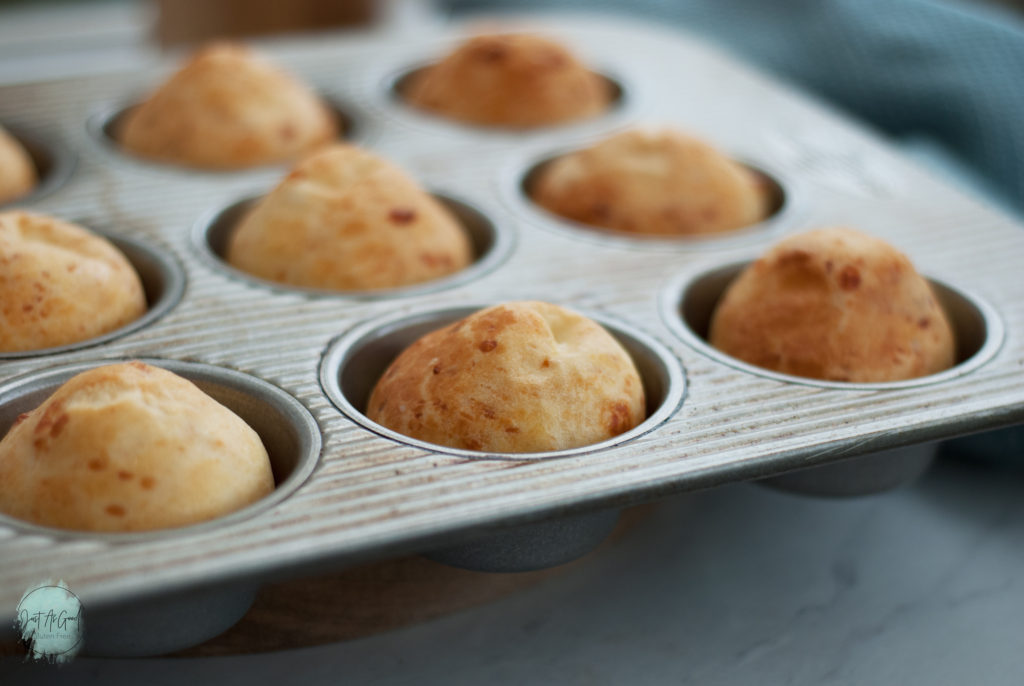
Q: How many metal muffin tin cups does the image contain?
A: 9